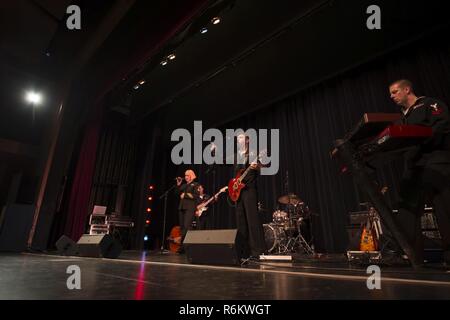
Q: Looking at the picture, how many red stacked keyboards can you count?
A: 2